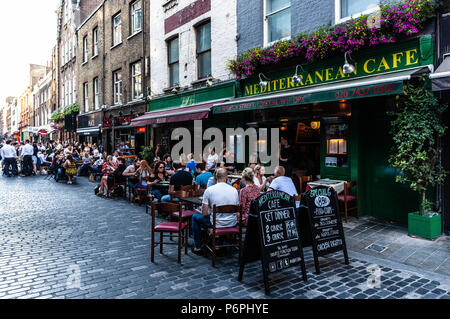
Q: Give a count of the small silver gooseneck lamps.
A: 3